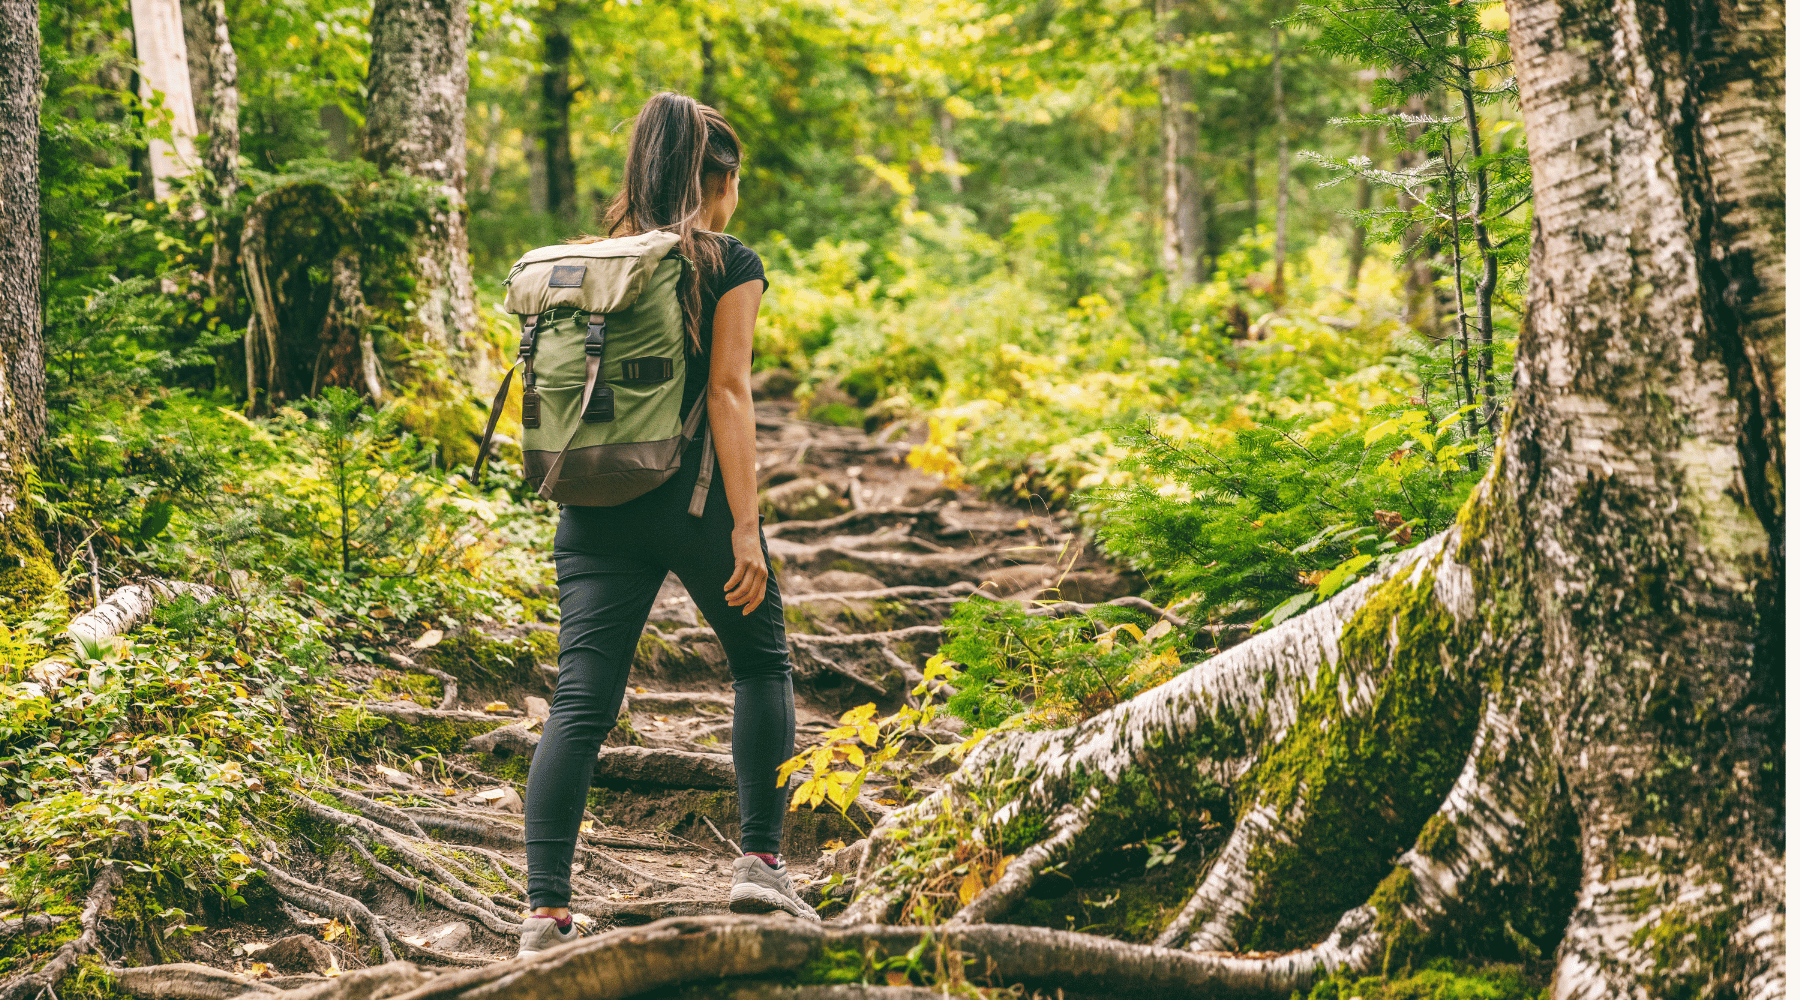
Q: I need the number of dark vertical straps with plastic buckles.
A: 2